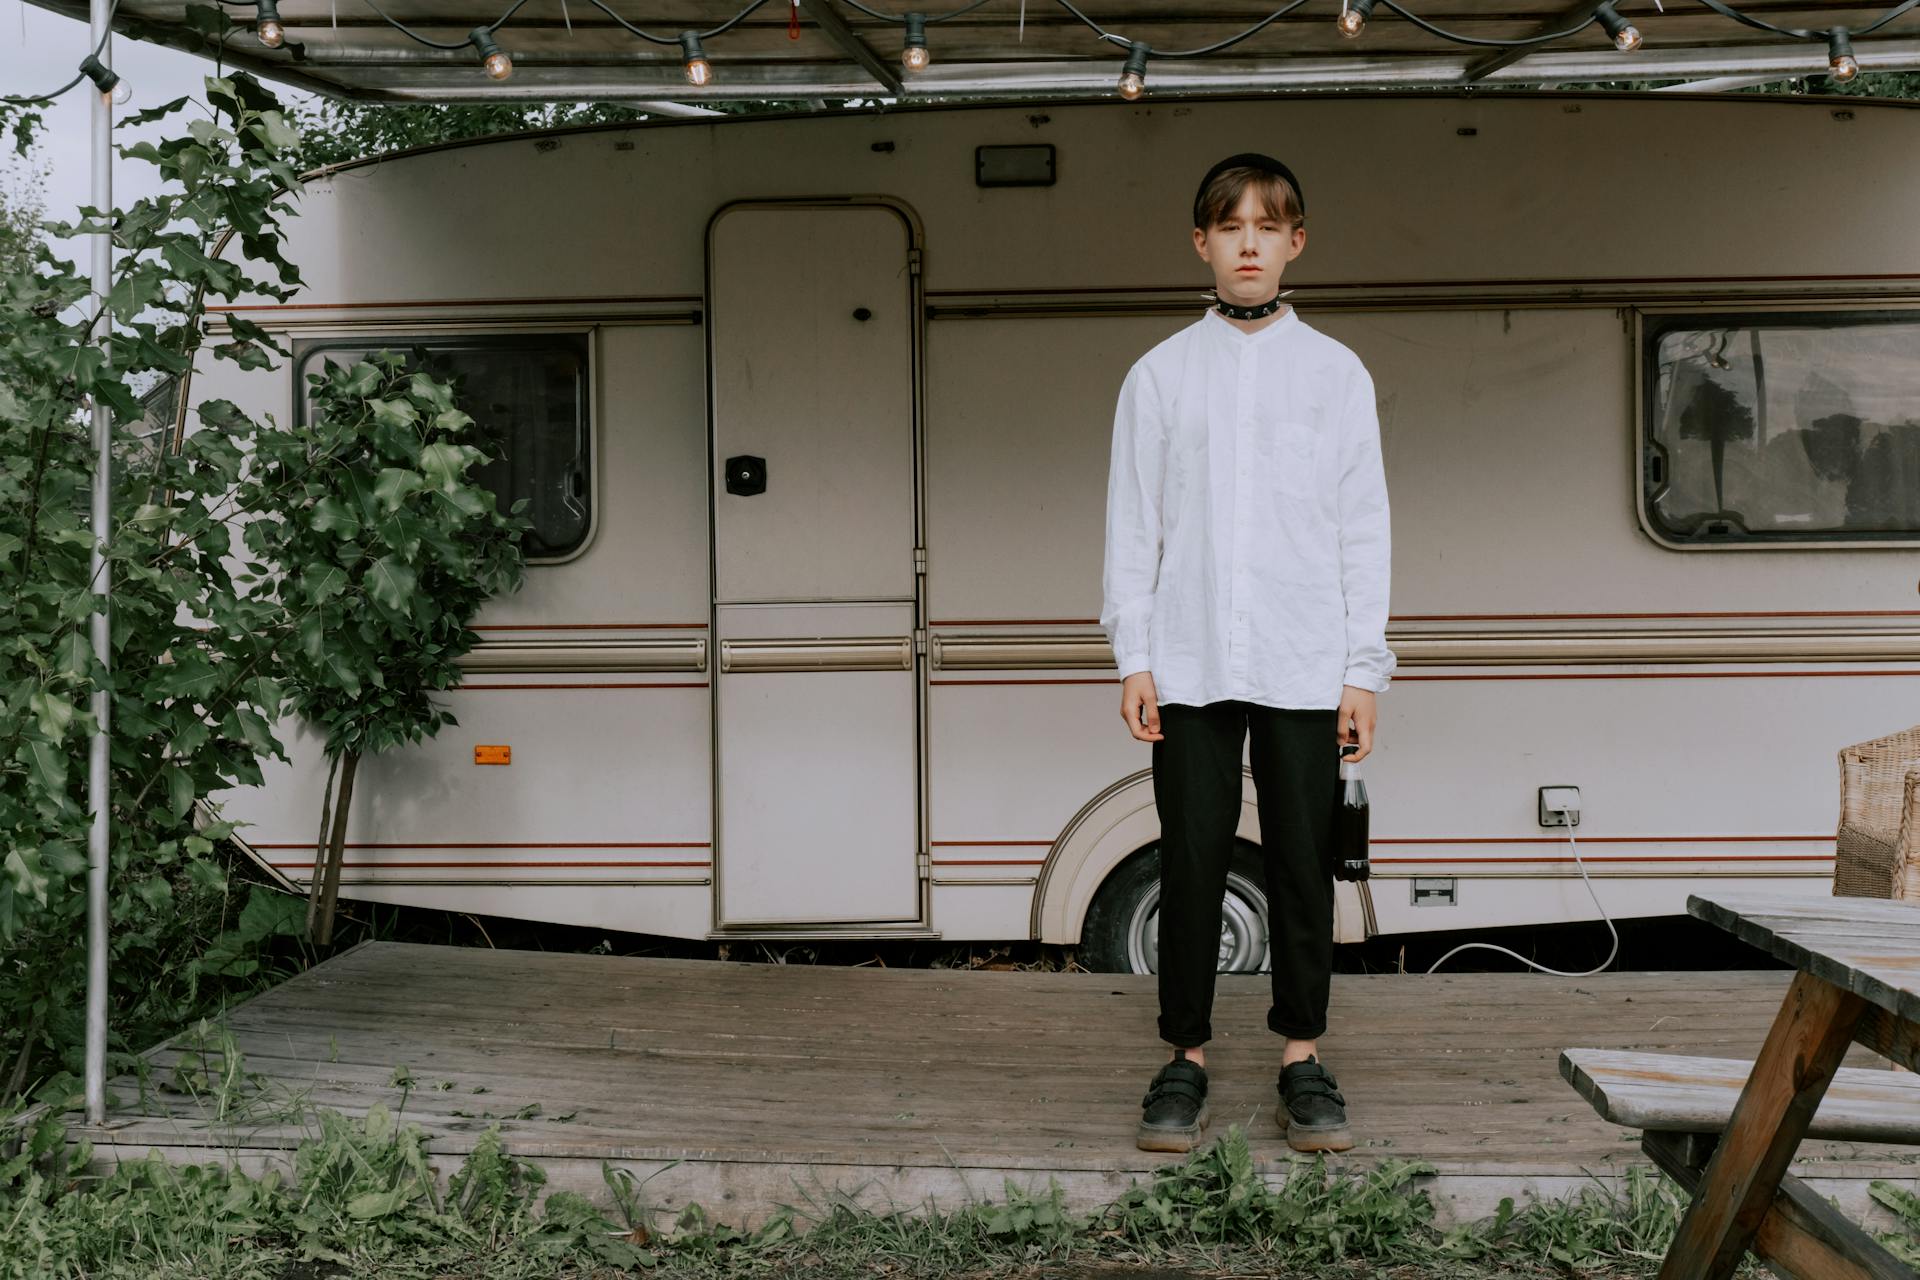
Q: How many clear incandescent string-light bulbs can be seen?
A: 9